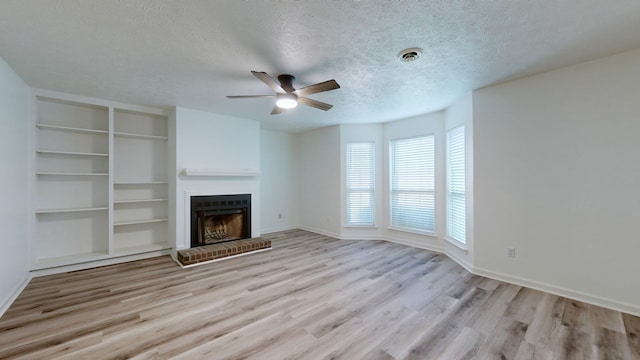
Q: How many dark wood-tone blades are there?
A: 5